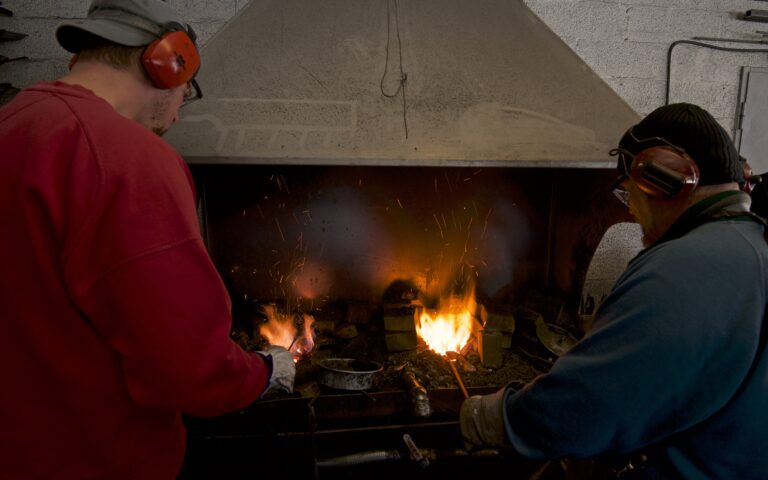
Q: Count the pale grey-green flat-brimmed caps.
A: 1